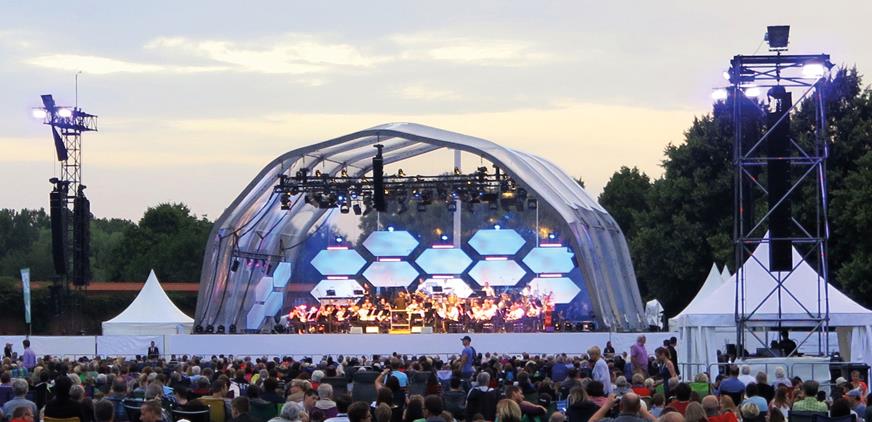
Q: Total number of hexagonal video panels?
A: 14